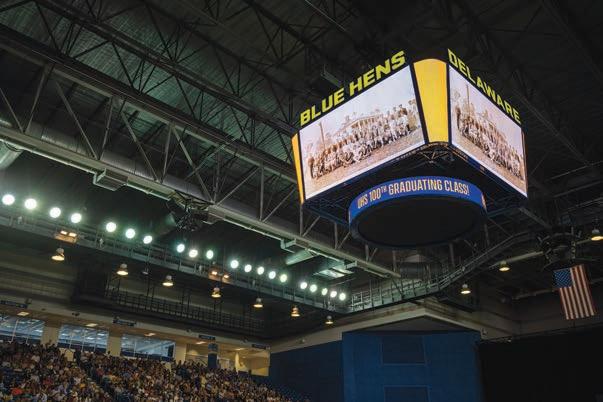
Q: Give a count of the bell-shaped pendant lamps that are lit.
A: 10